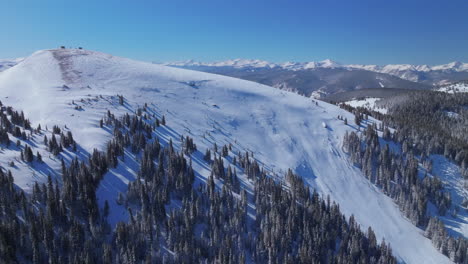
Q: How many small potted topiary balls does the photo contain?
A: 0